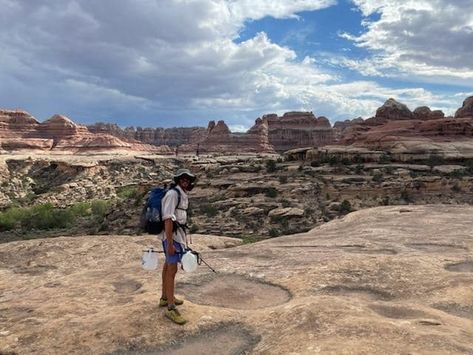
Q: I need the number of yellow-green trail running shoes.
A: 2